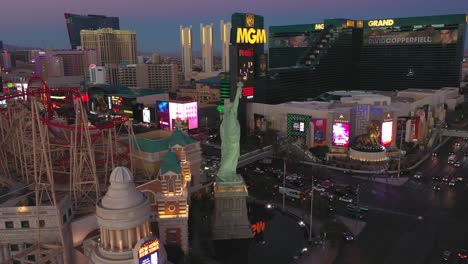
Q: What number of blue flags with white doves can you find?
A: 0